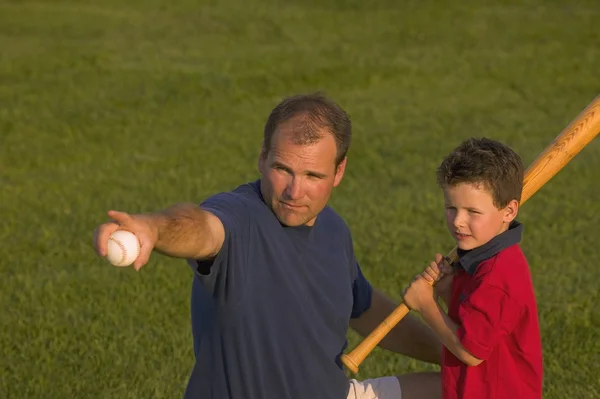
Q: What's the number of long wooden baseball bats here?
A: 1